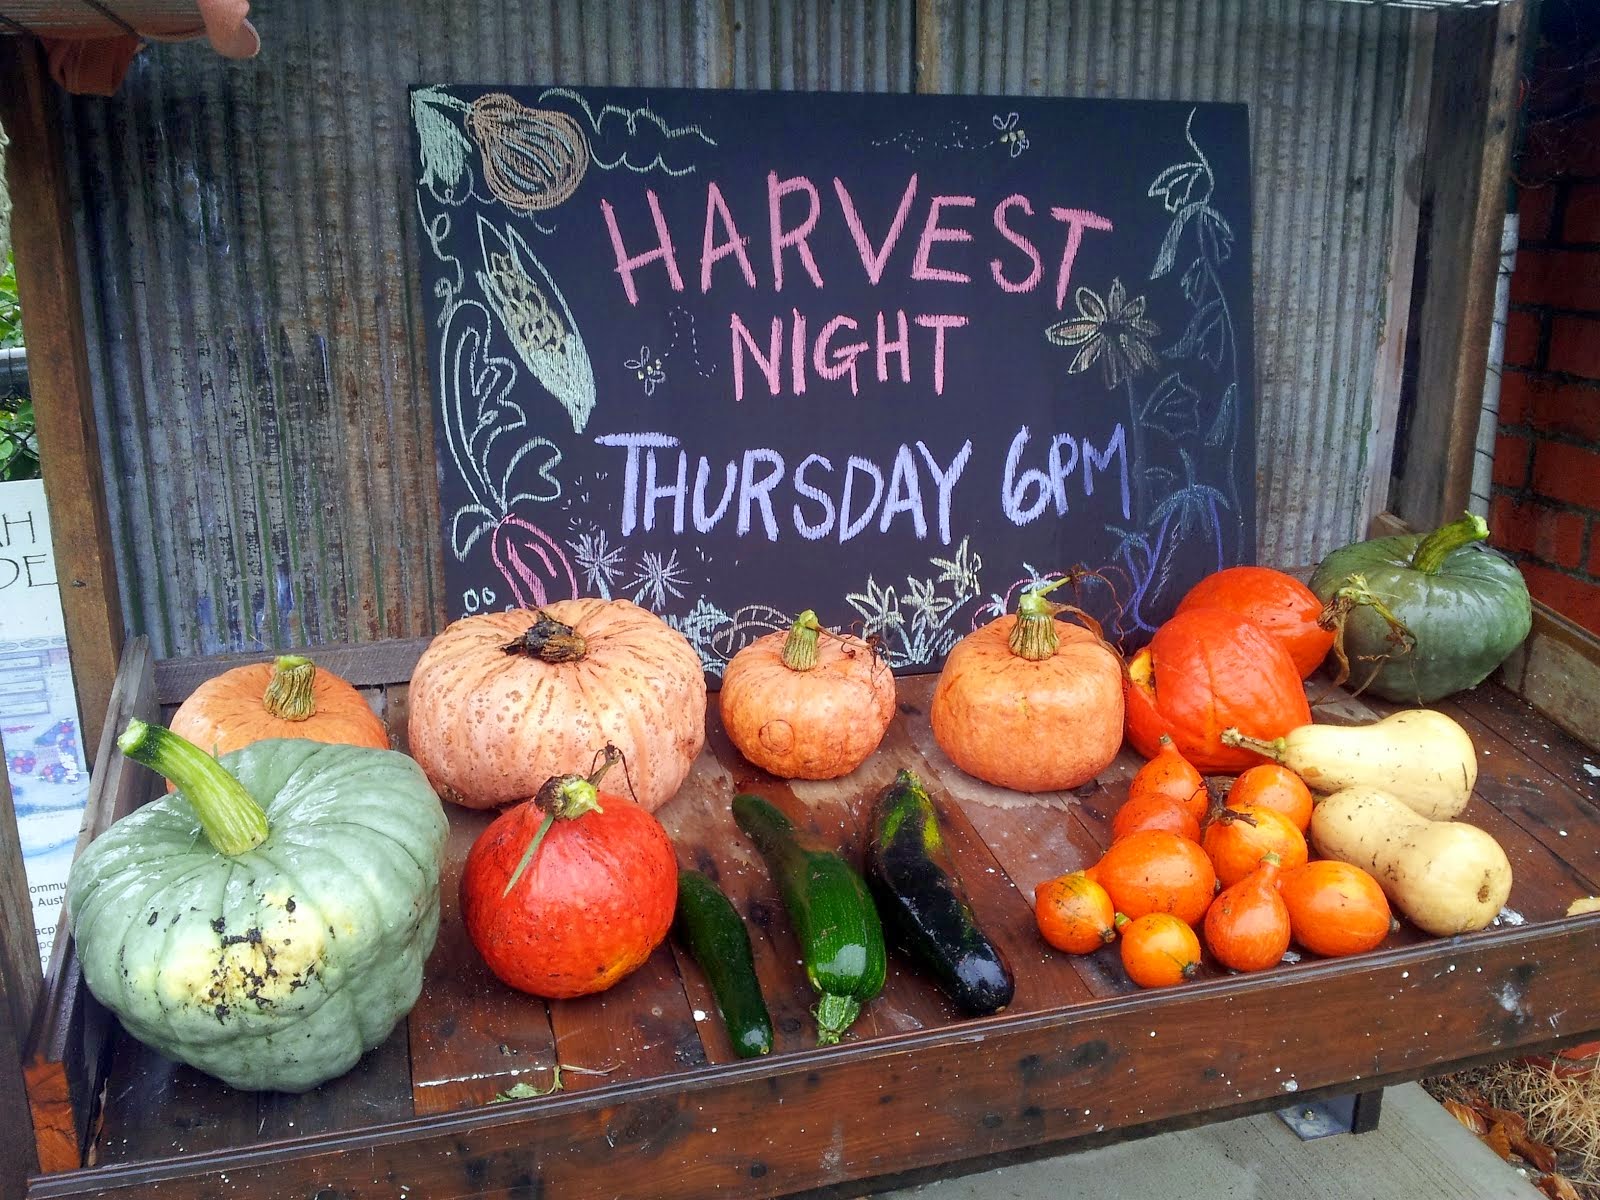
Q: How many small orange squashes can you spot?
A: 9